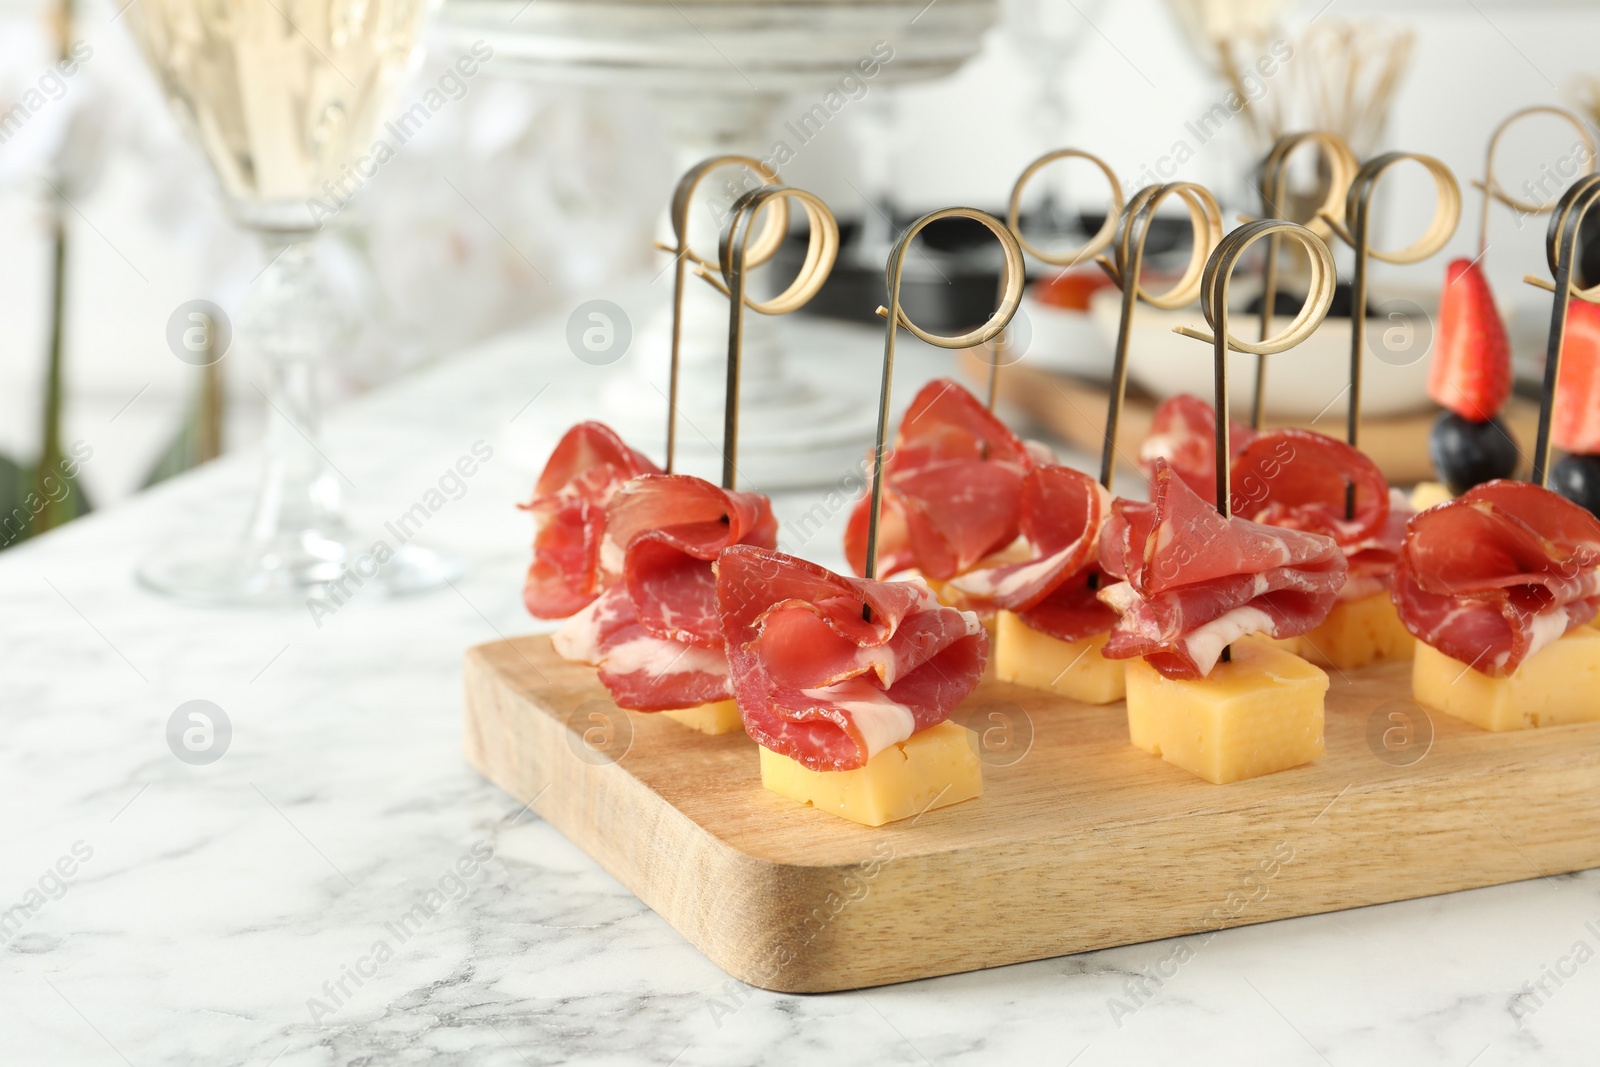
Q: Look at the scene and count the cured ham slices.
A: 9